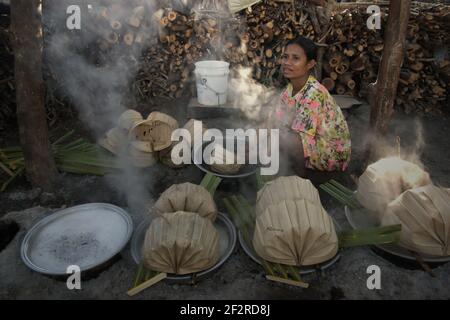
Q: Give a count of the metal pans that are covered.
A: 3